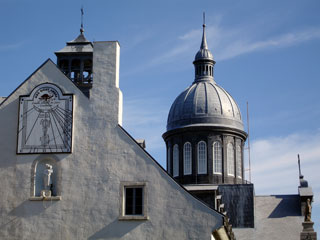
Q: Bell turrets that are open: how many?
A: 1